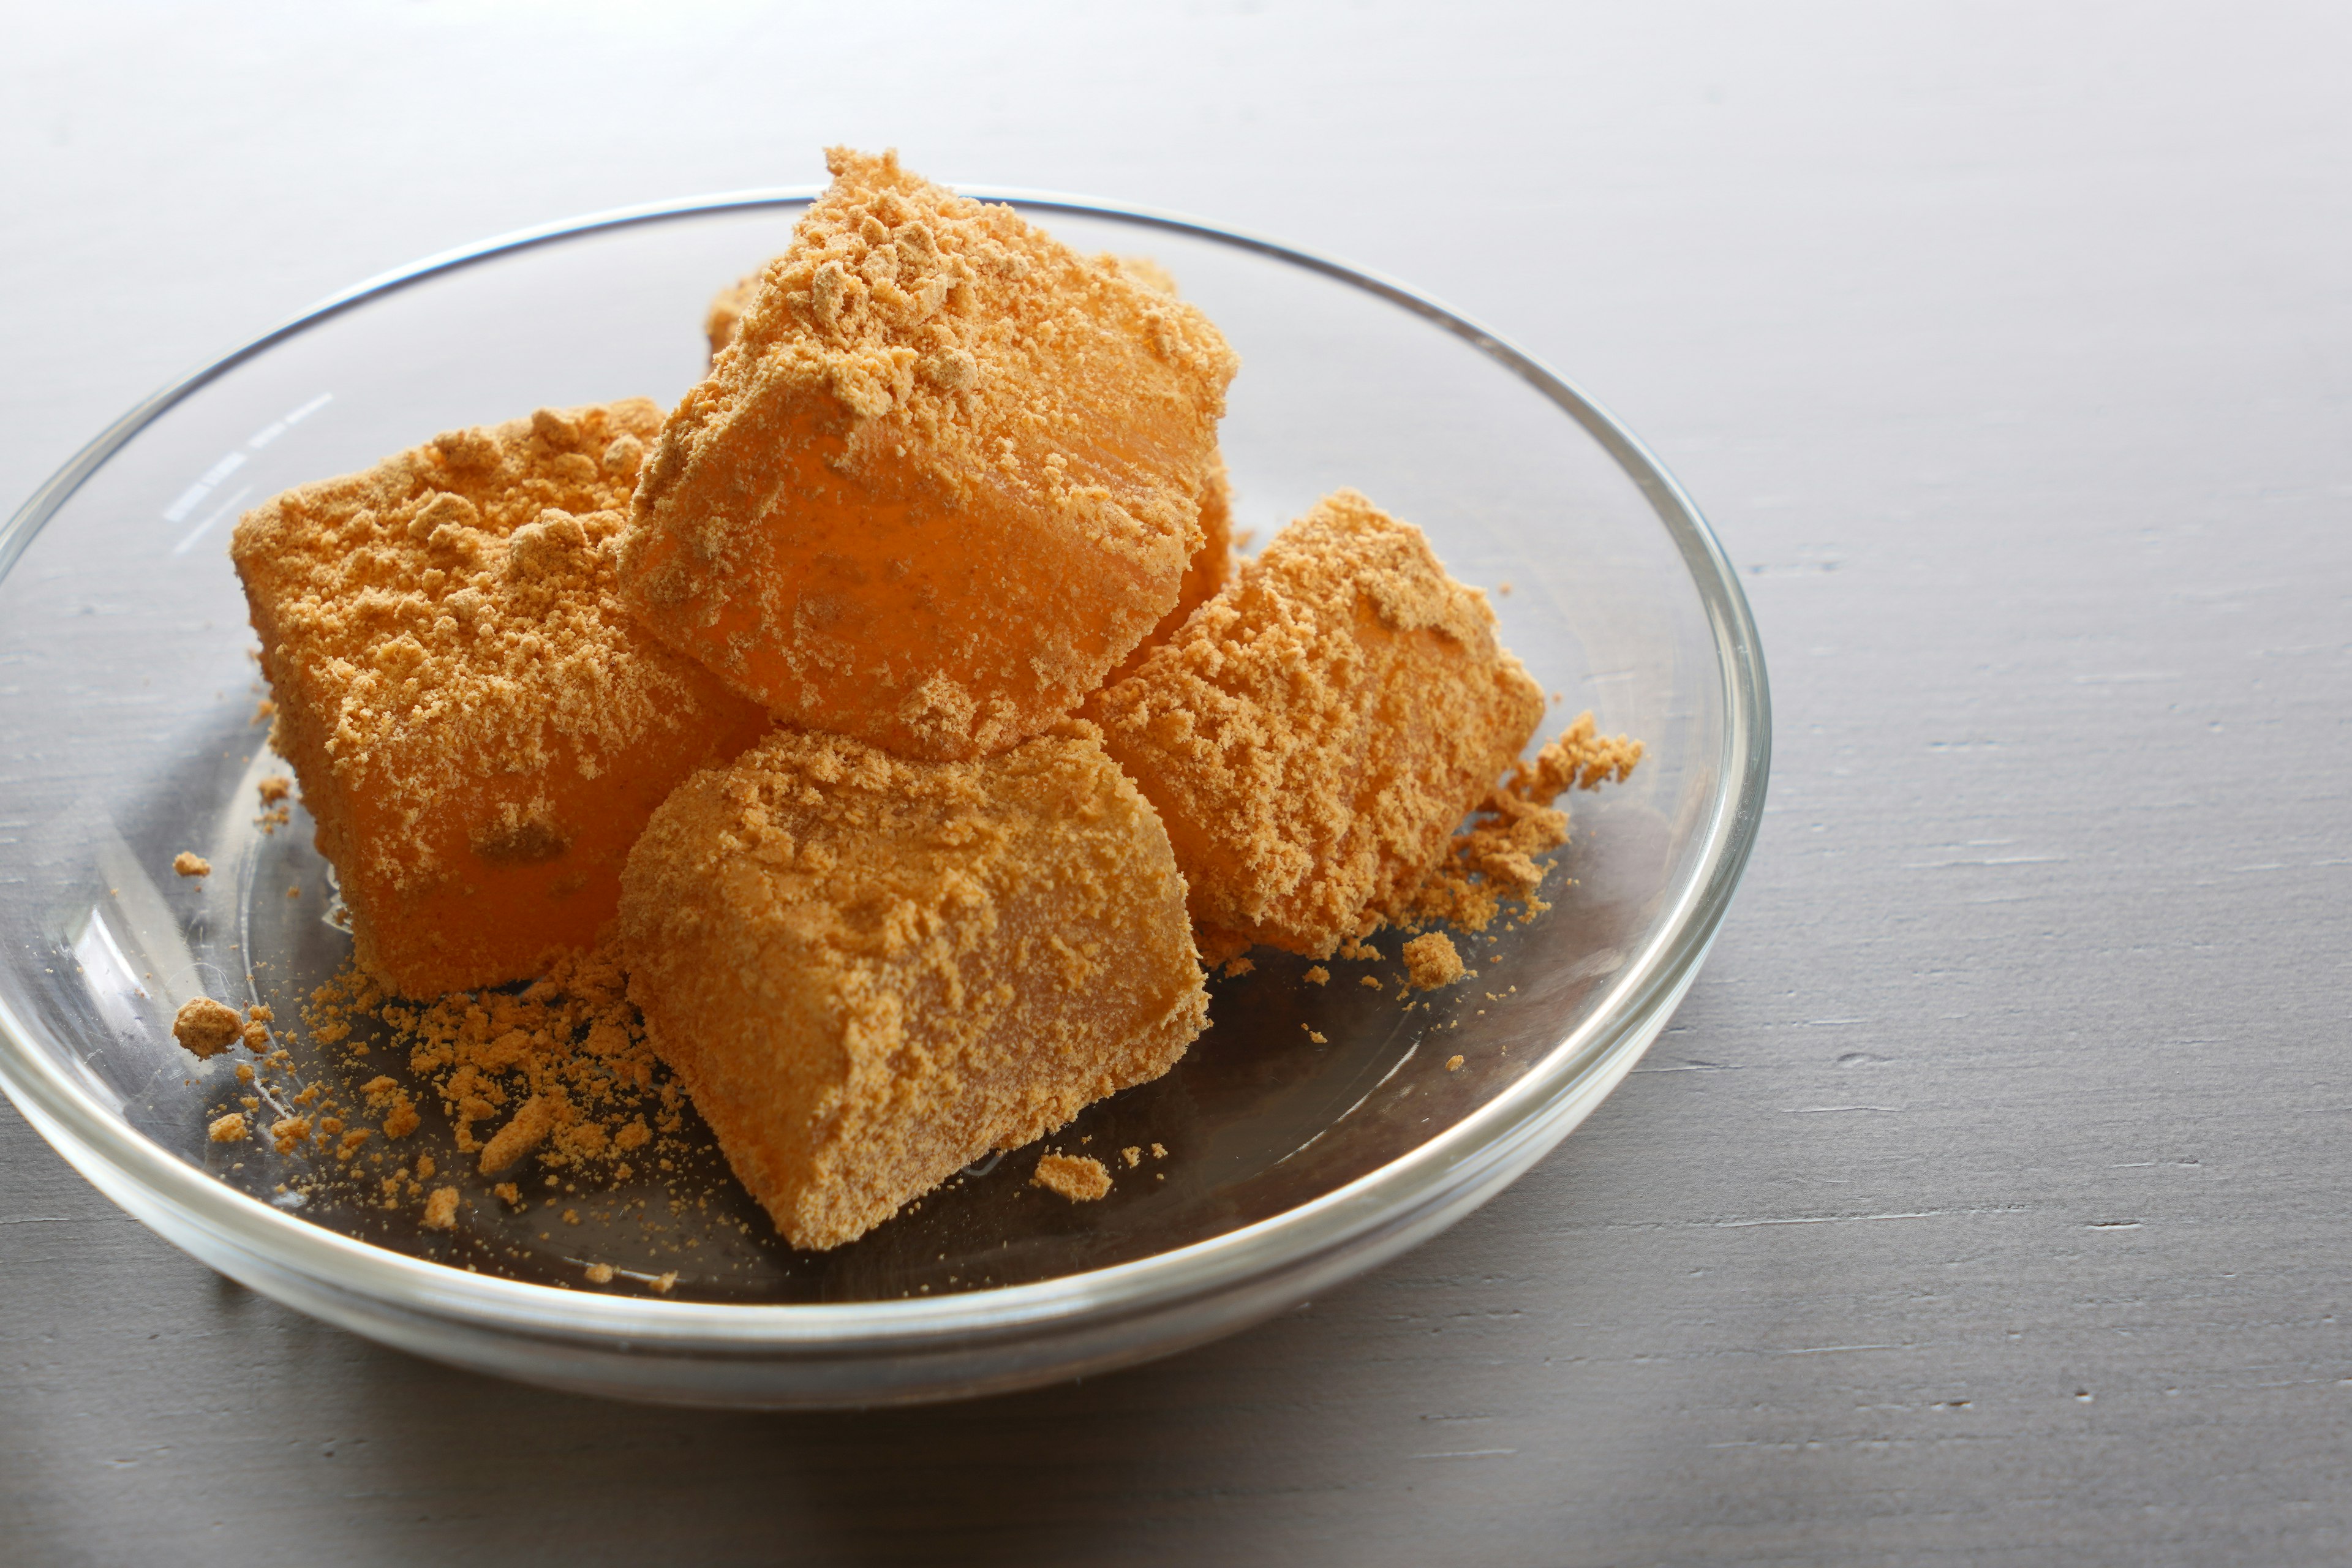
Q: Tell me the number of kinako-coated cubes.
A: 5